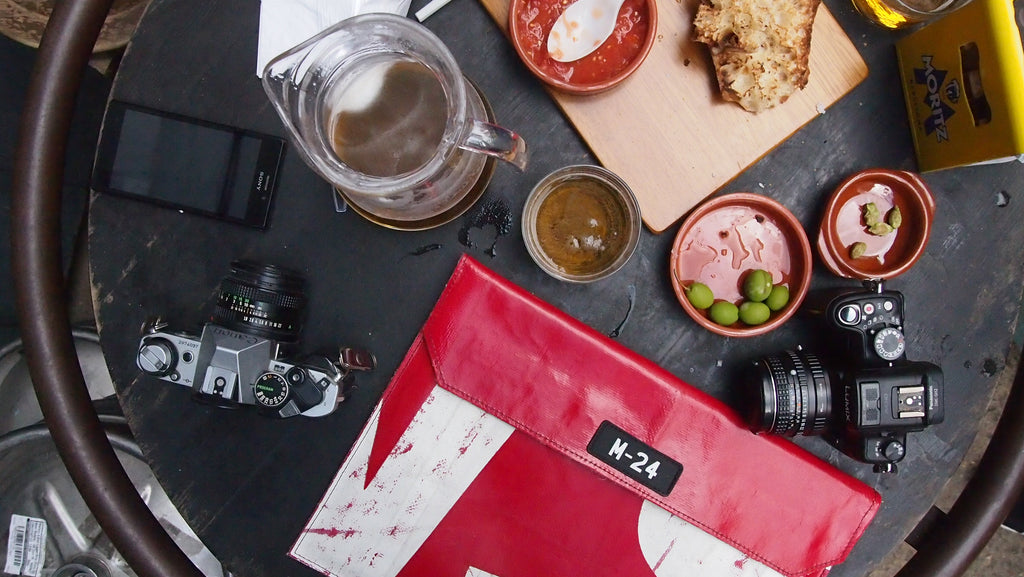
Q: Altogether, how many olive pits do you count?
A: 4